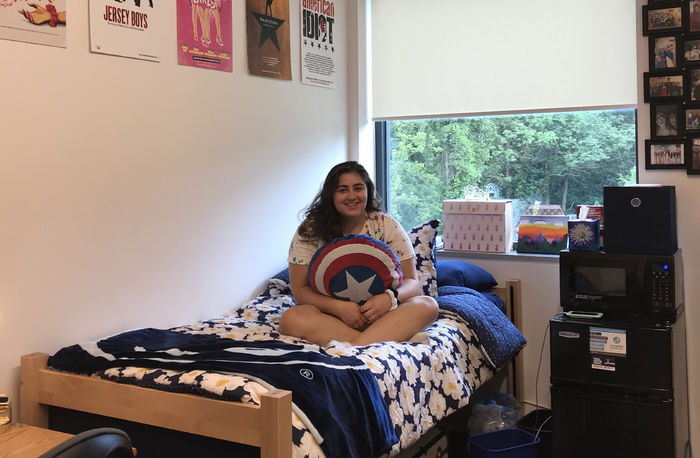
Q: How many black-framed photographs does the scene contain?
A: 10